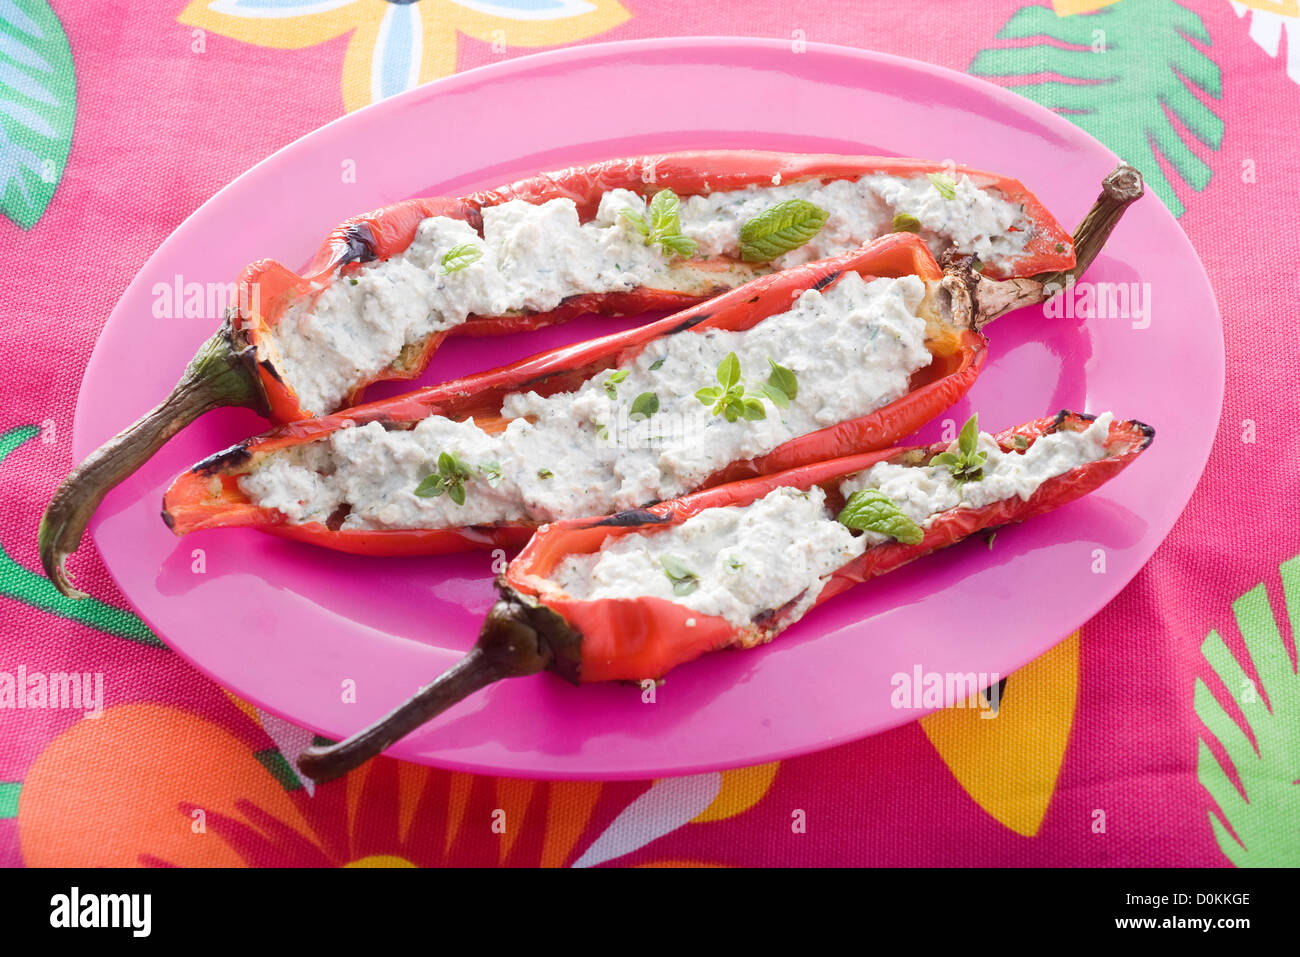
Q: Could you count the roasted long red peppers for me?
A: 3